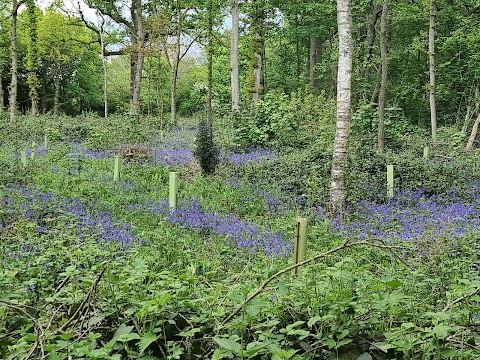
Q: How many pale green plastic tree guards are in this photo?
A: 8